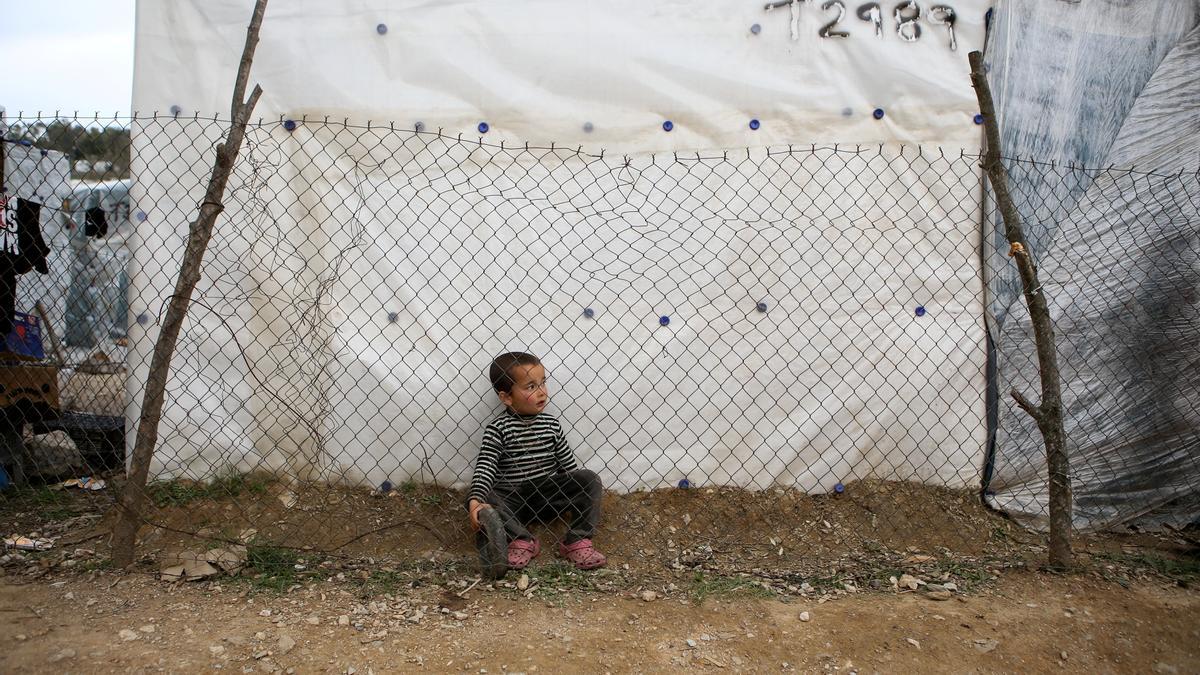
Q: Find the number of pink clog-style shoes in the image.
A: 2